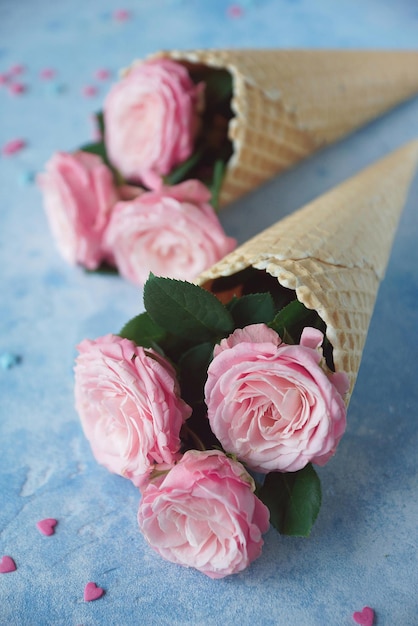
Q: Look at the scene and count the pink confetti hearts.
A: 13